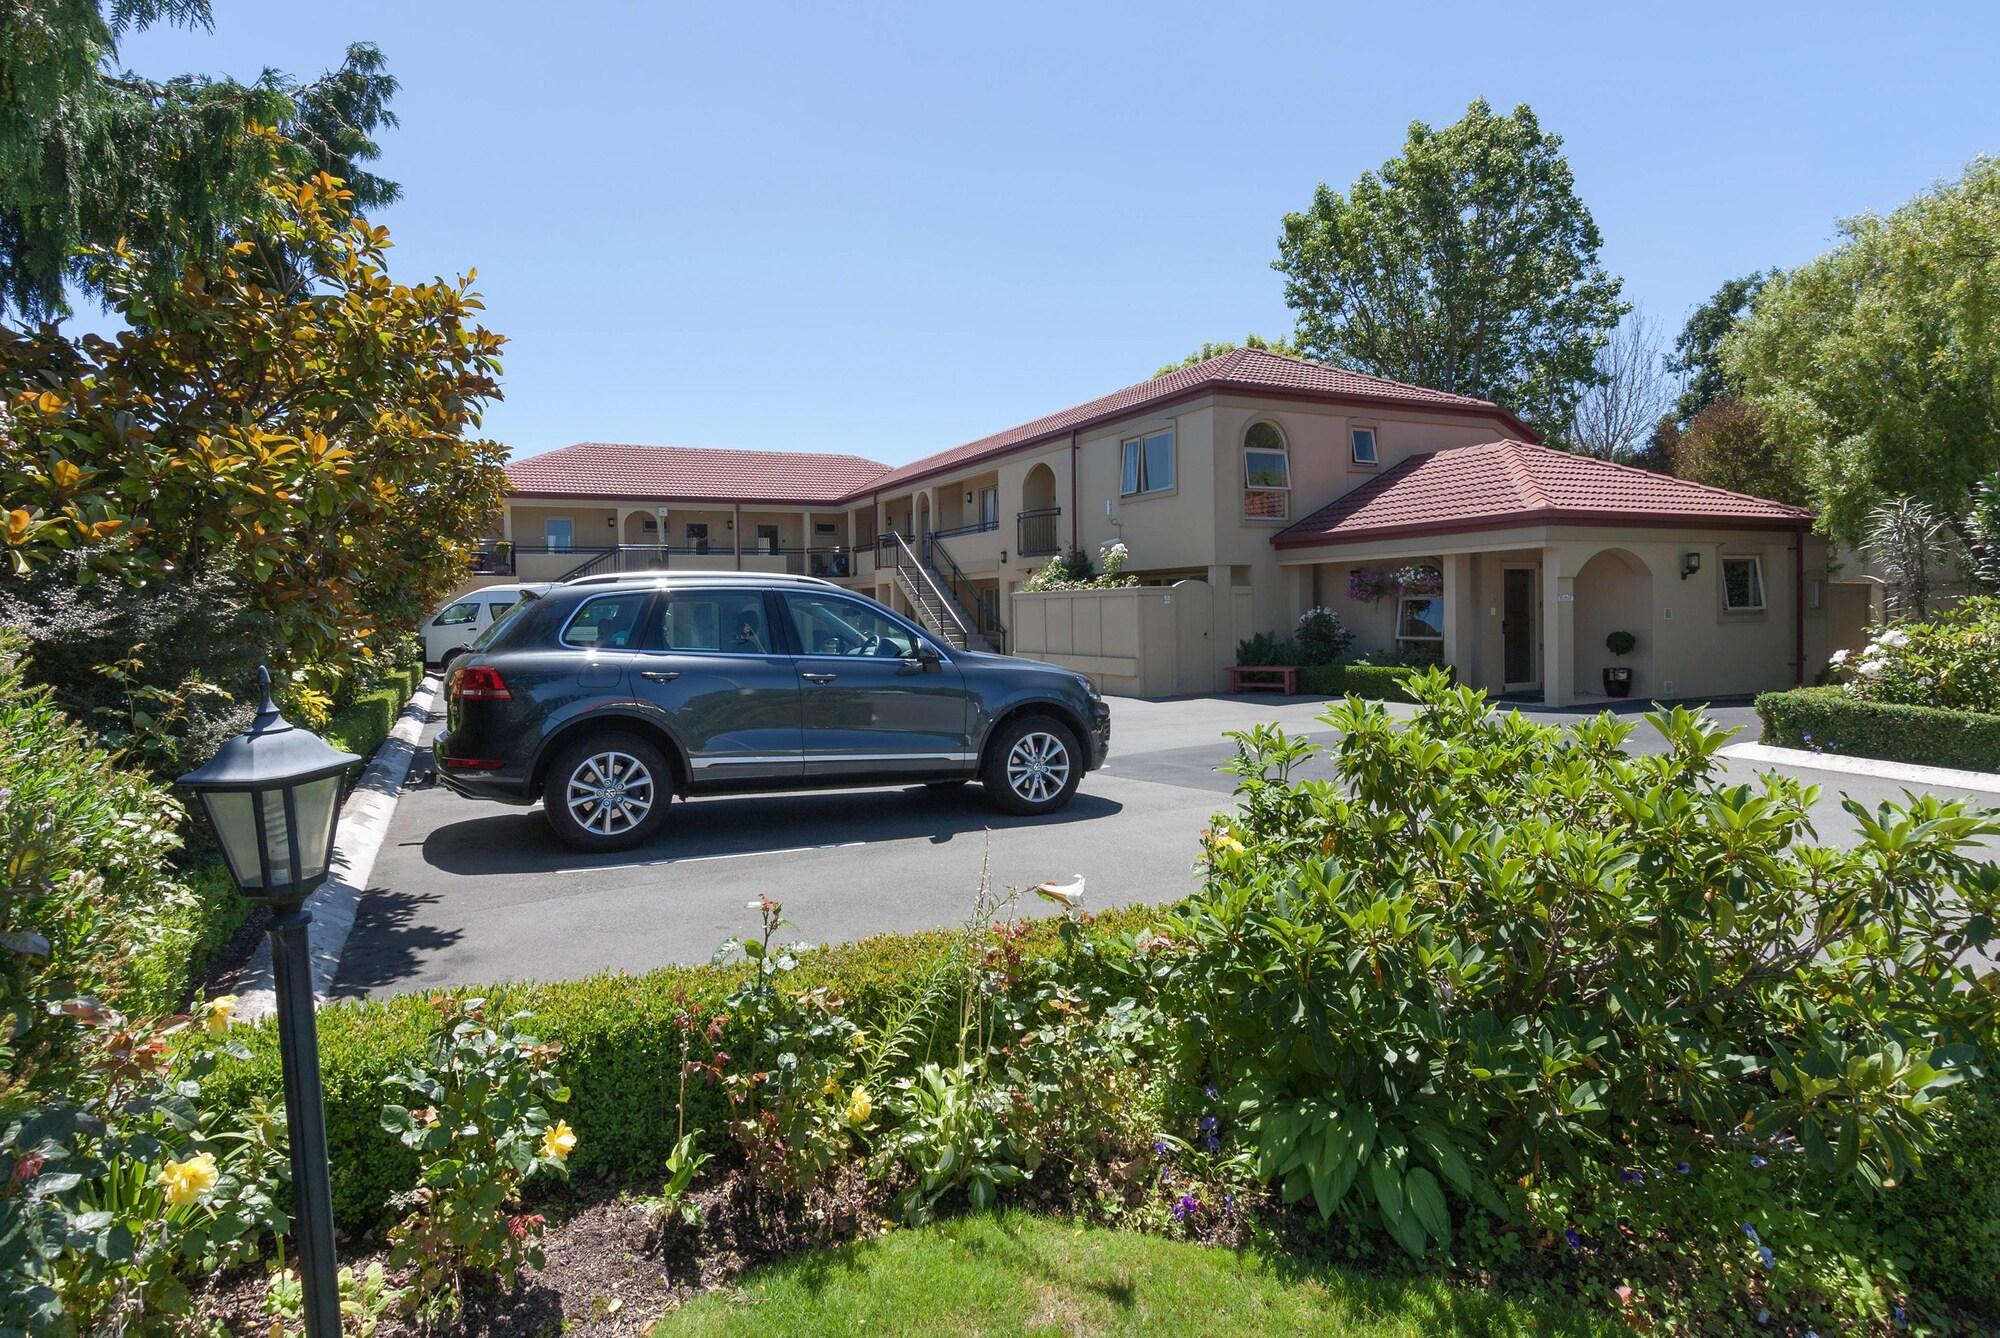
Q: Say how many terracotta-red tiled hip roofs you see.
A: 3